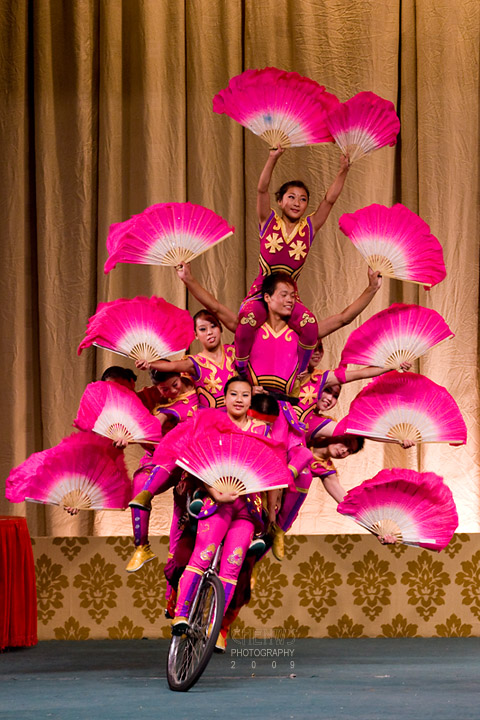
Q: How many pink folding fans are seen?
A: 11